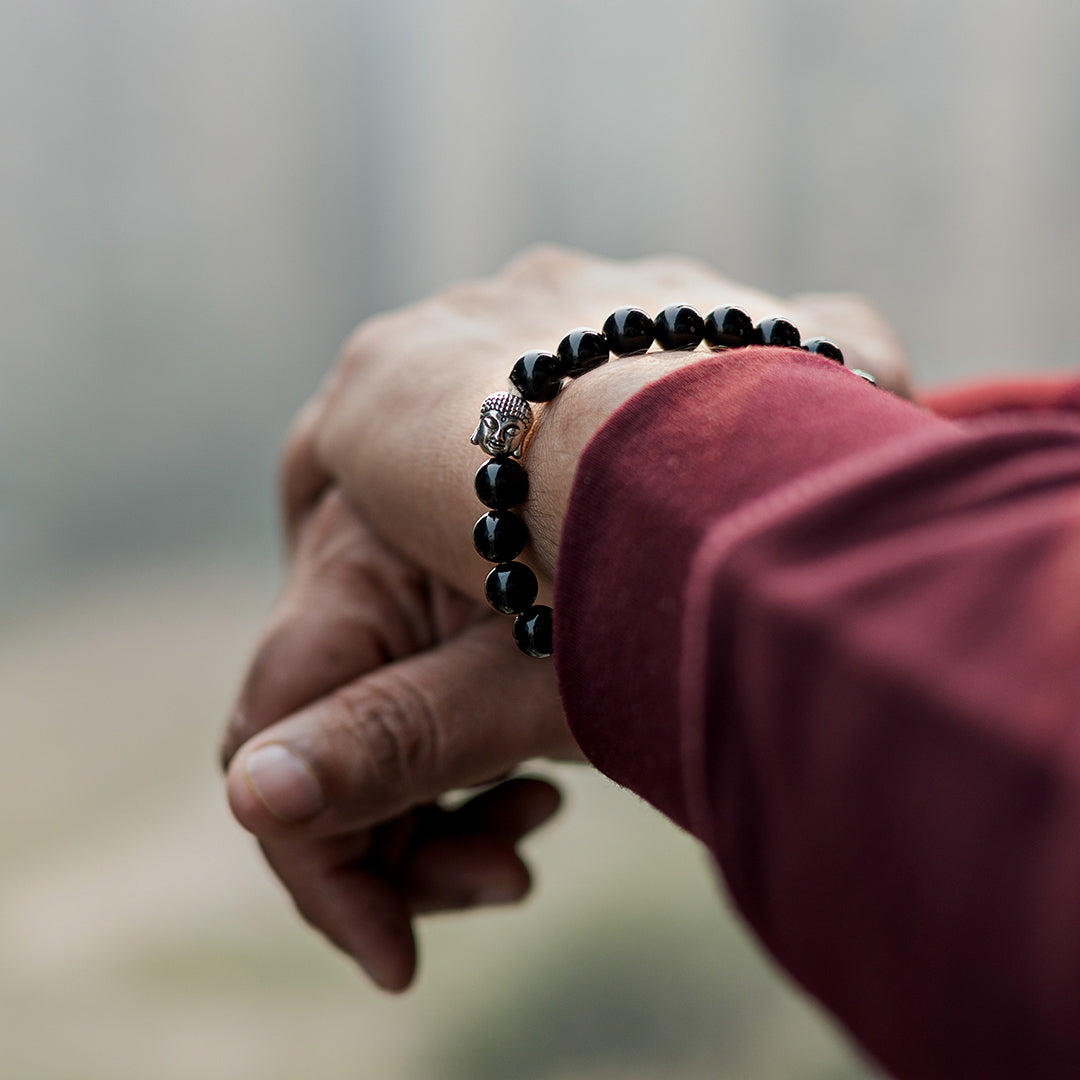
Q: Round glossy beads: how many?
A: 12